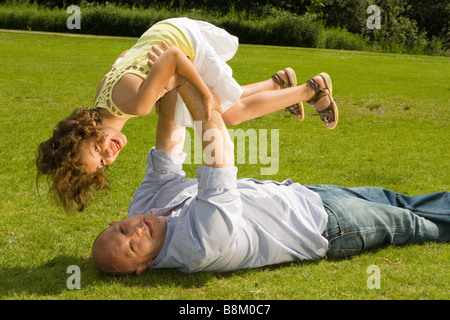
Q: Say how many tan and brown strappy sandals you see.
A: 2